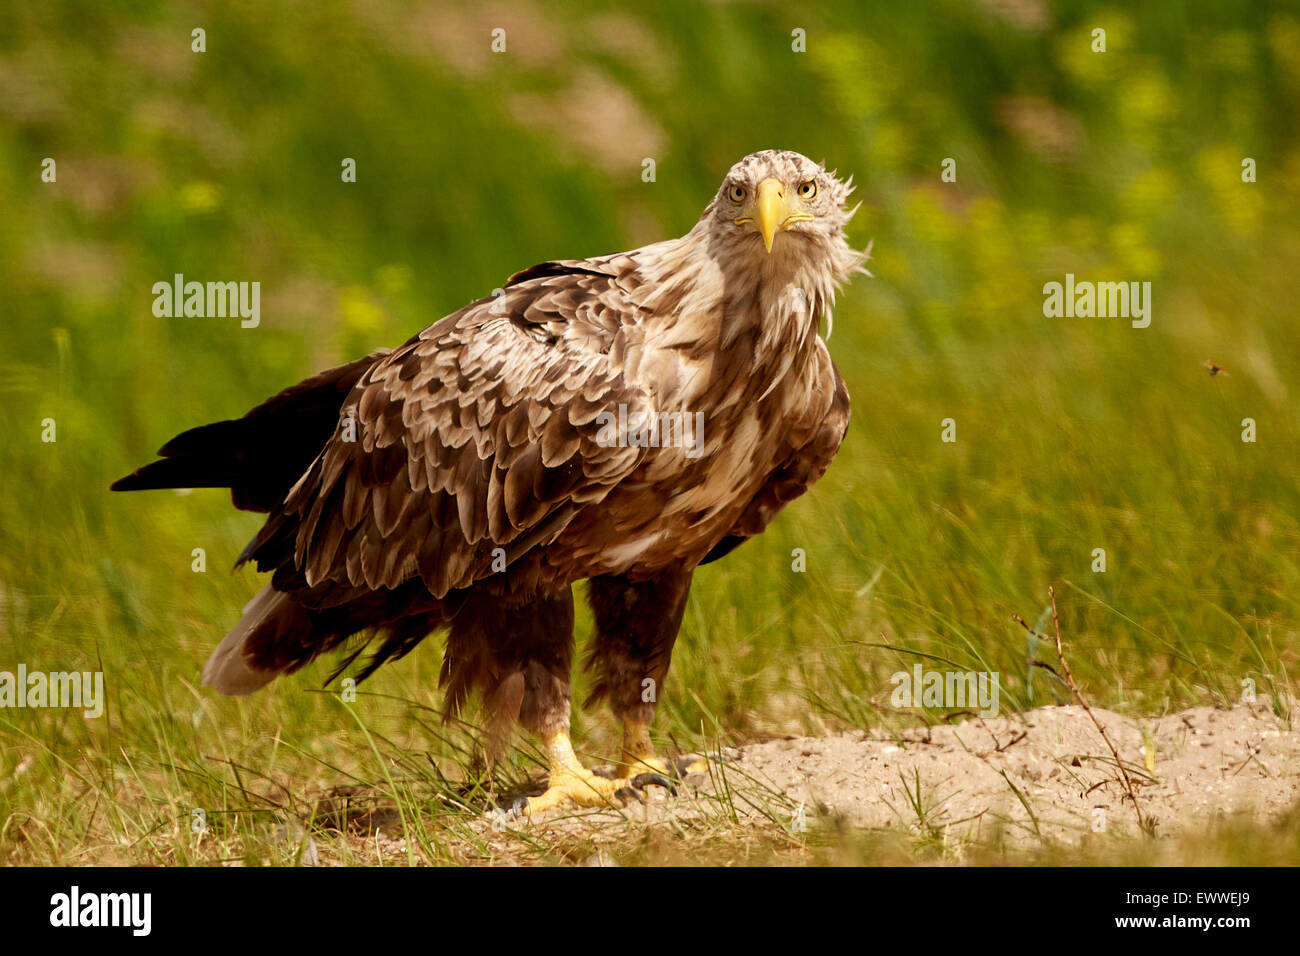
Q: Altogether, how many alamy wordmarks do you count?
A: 6